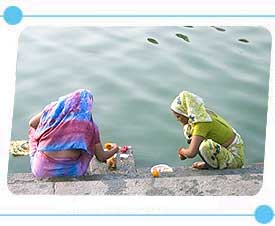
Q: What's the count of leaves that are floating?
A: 5